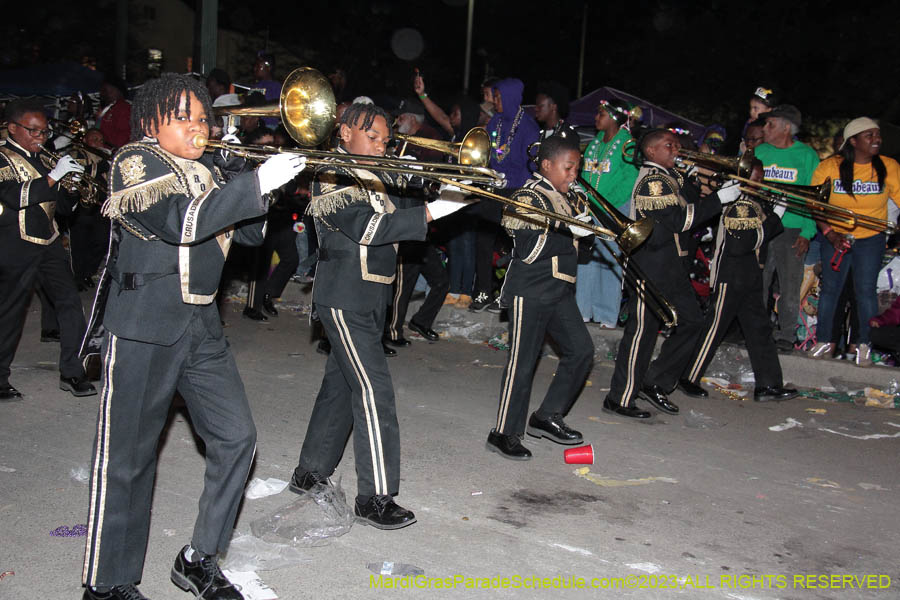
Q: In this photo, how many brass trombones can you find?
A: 5